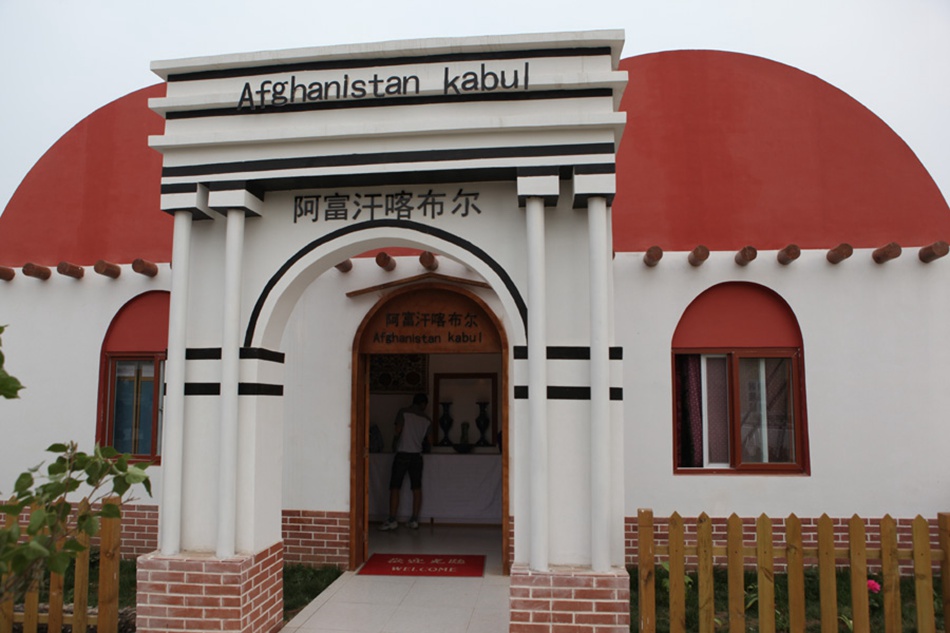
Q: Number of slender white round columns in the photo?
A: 4